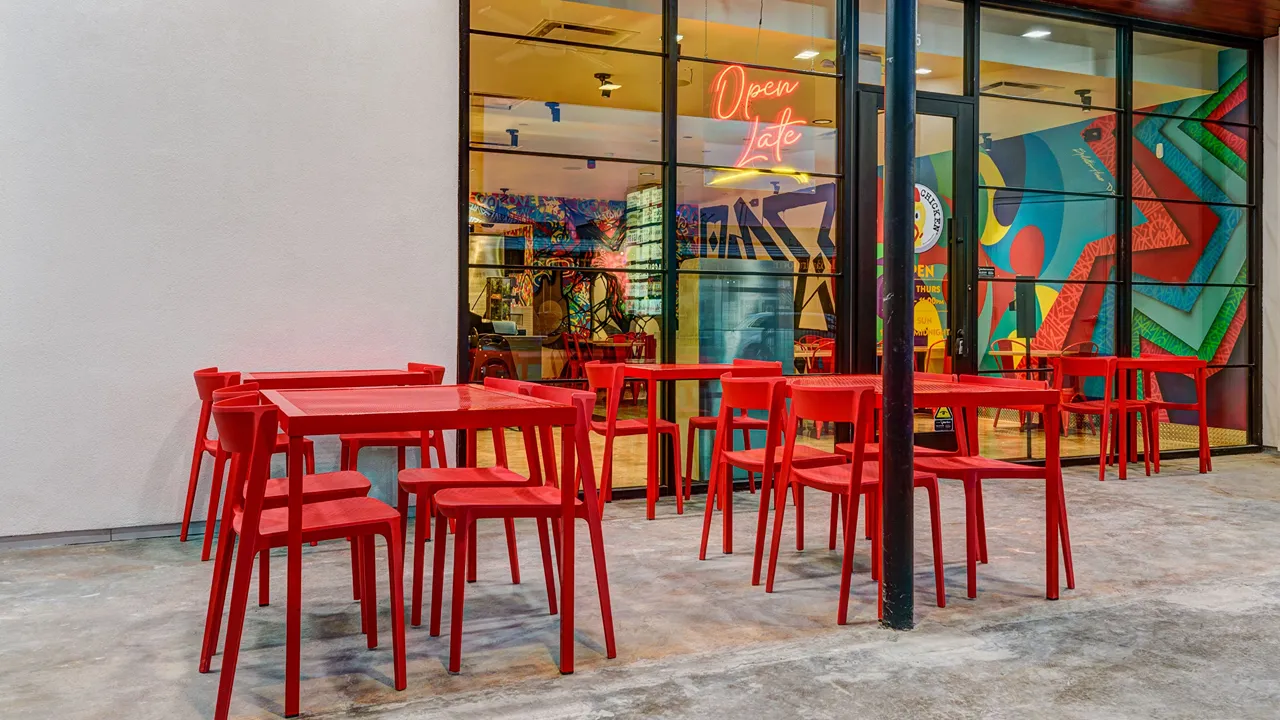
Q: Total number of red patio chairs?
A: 14